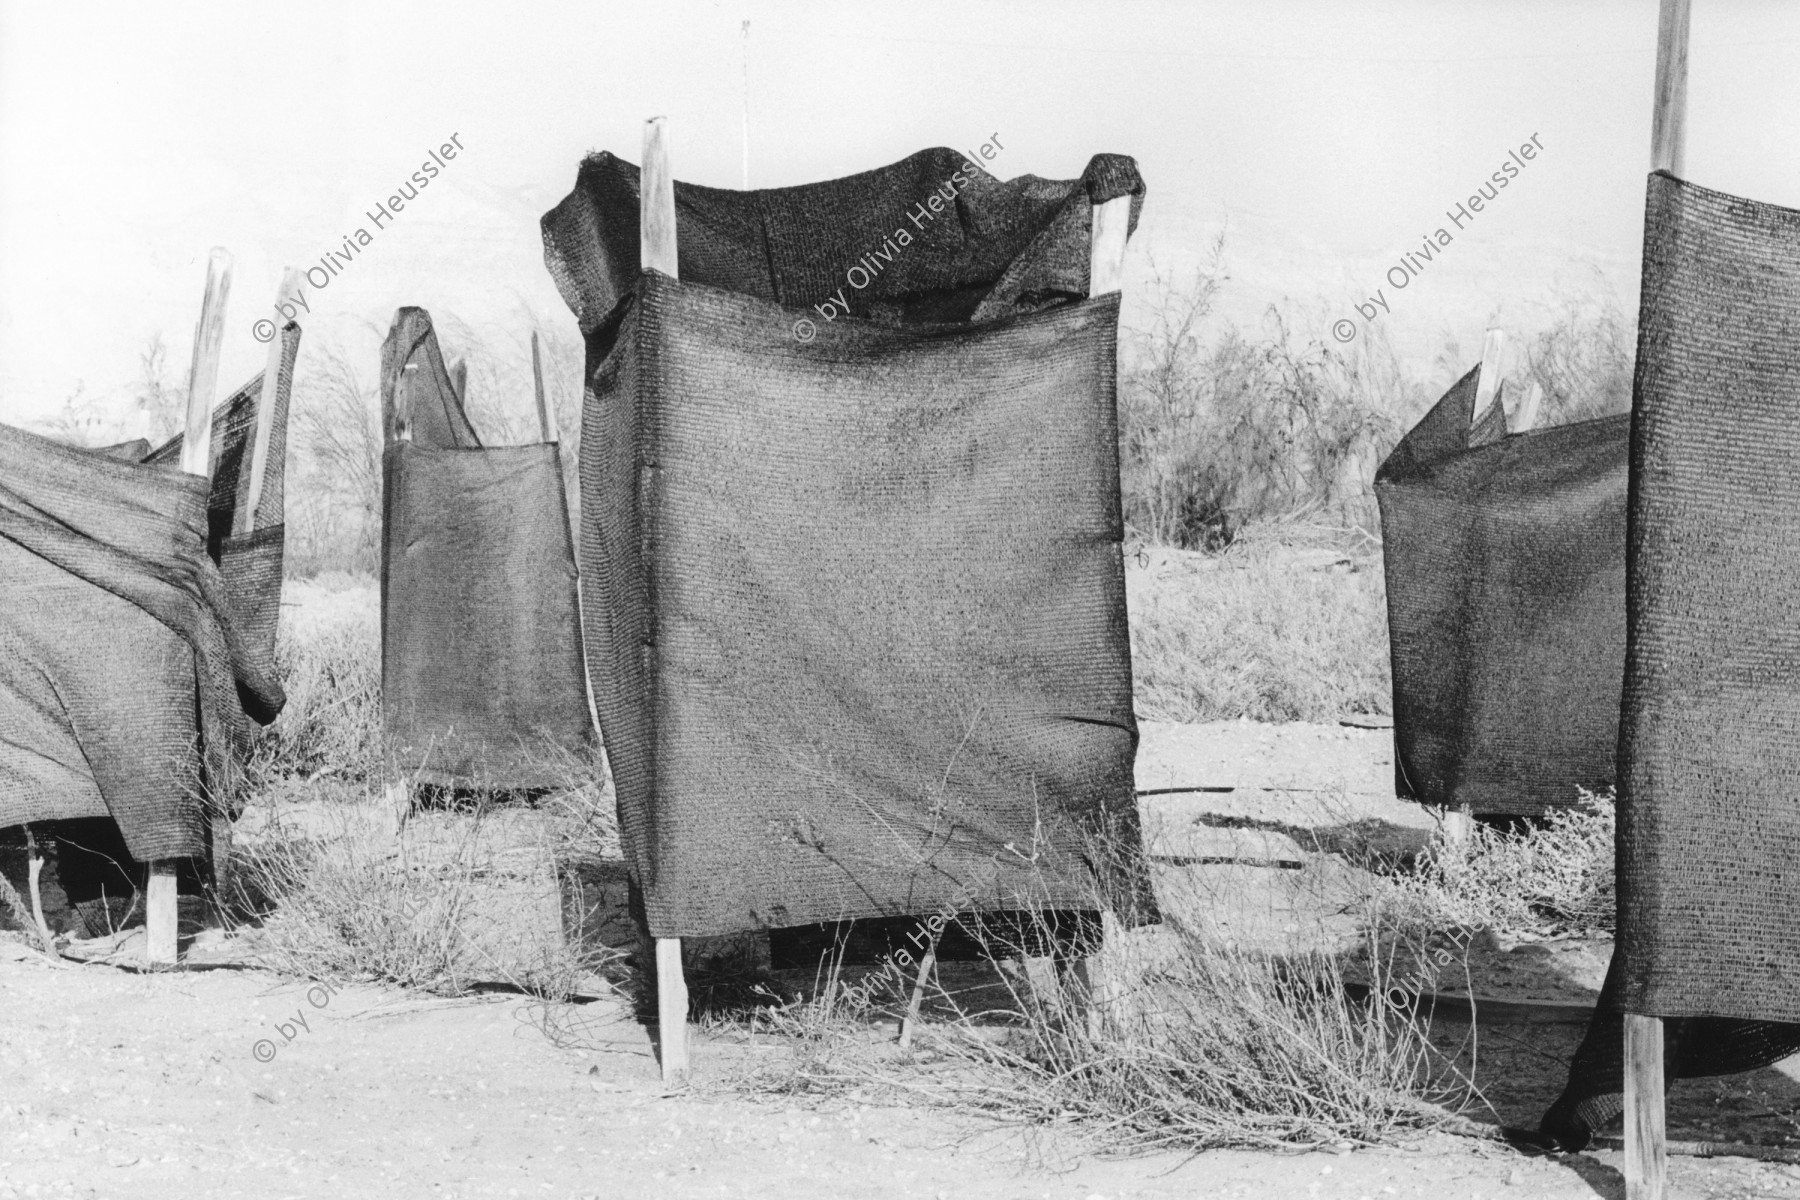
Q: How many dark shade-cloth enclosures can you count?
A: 5